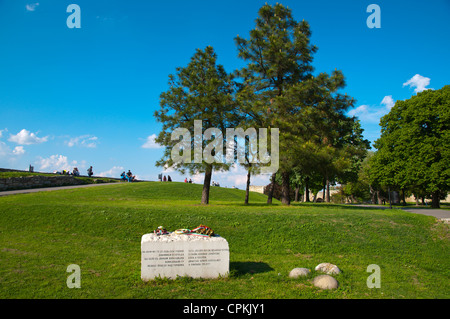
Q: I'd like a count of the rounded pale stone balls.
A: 3